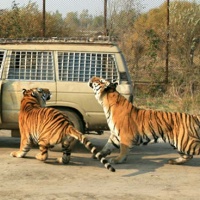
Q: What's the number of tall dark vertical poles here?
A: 3